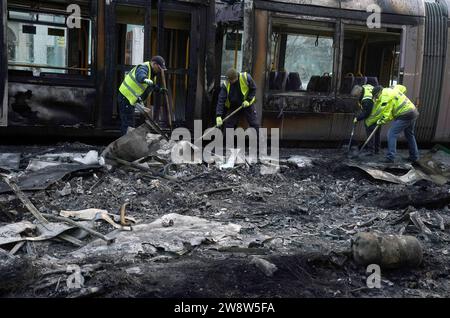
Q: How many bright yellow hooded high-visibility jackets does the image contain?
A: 1